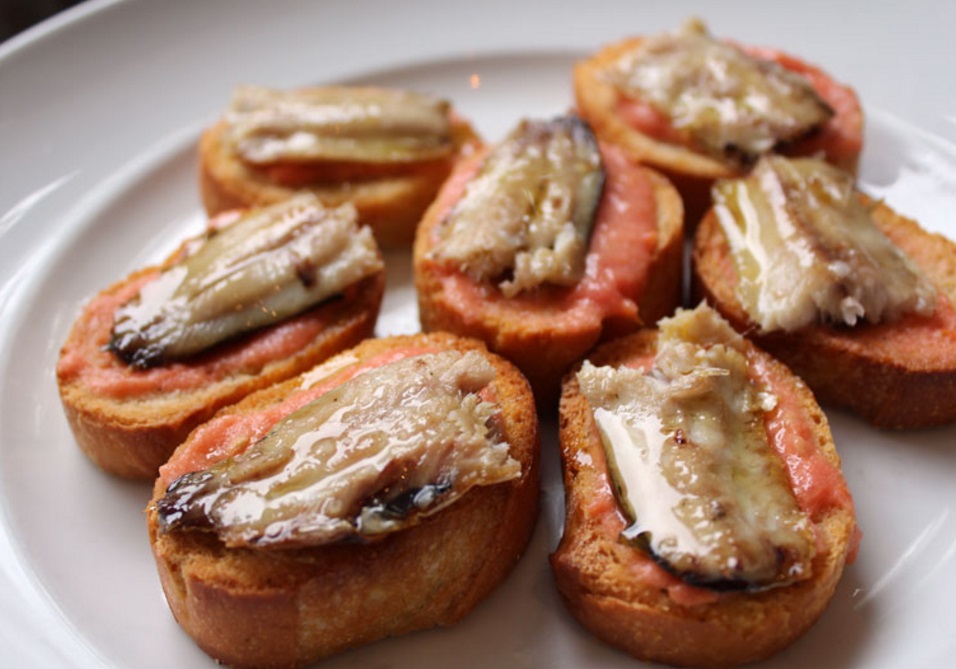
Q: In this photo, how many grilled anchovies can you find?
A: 7